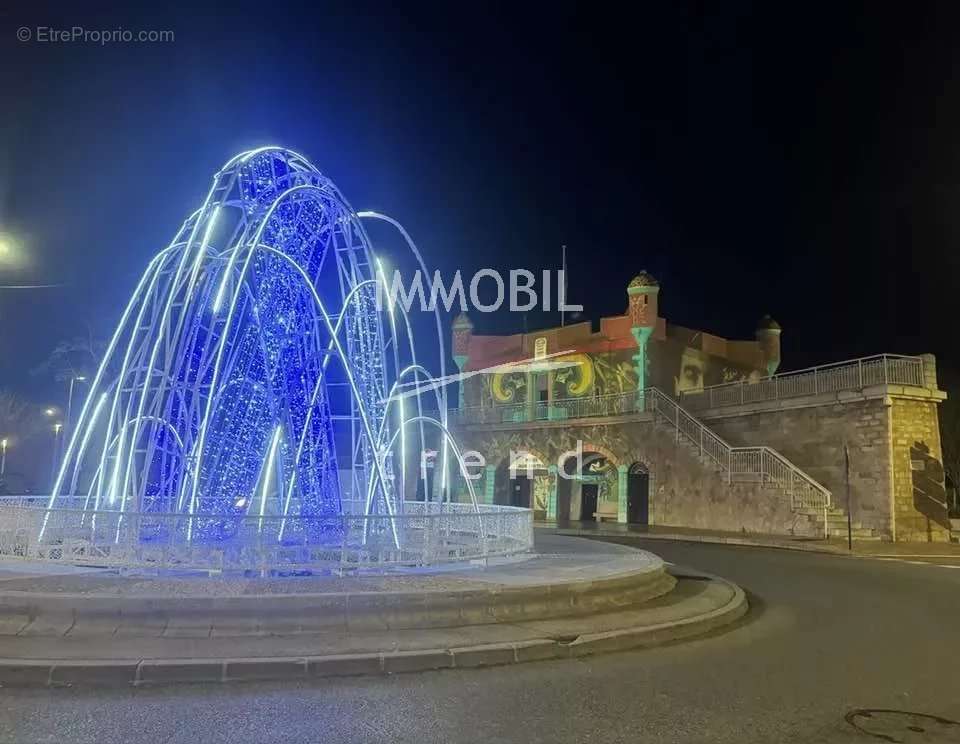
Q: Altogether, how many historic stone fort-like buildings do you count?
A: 1